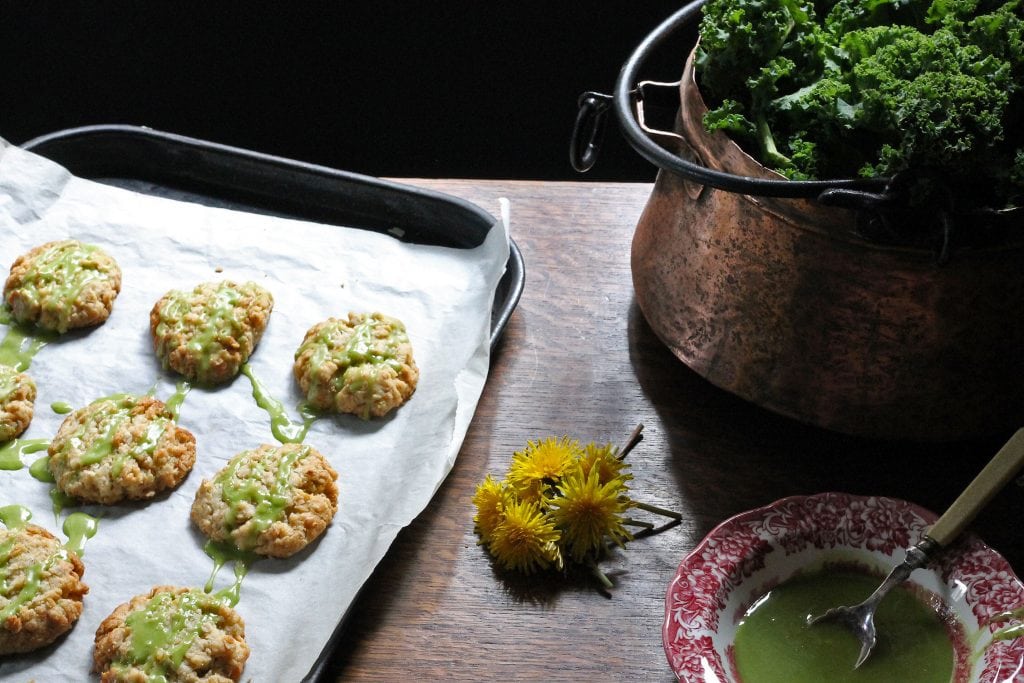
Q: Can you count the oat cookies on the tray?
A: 8